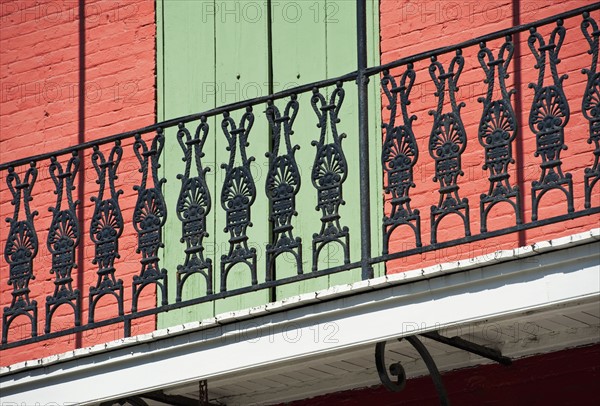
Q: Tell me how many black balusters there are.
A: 13